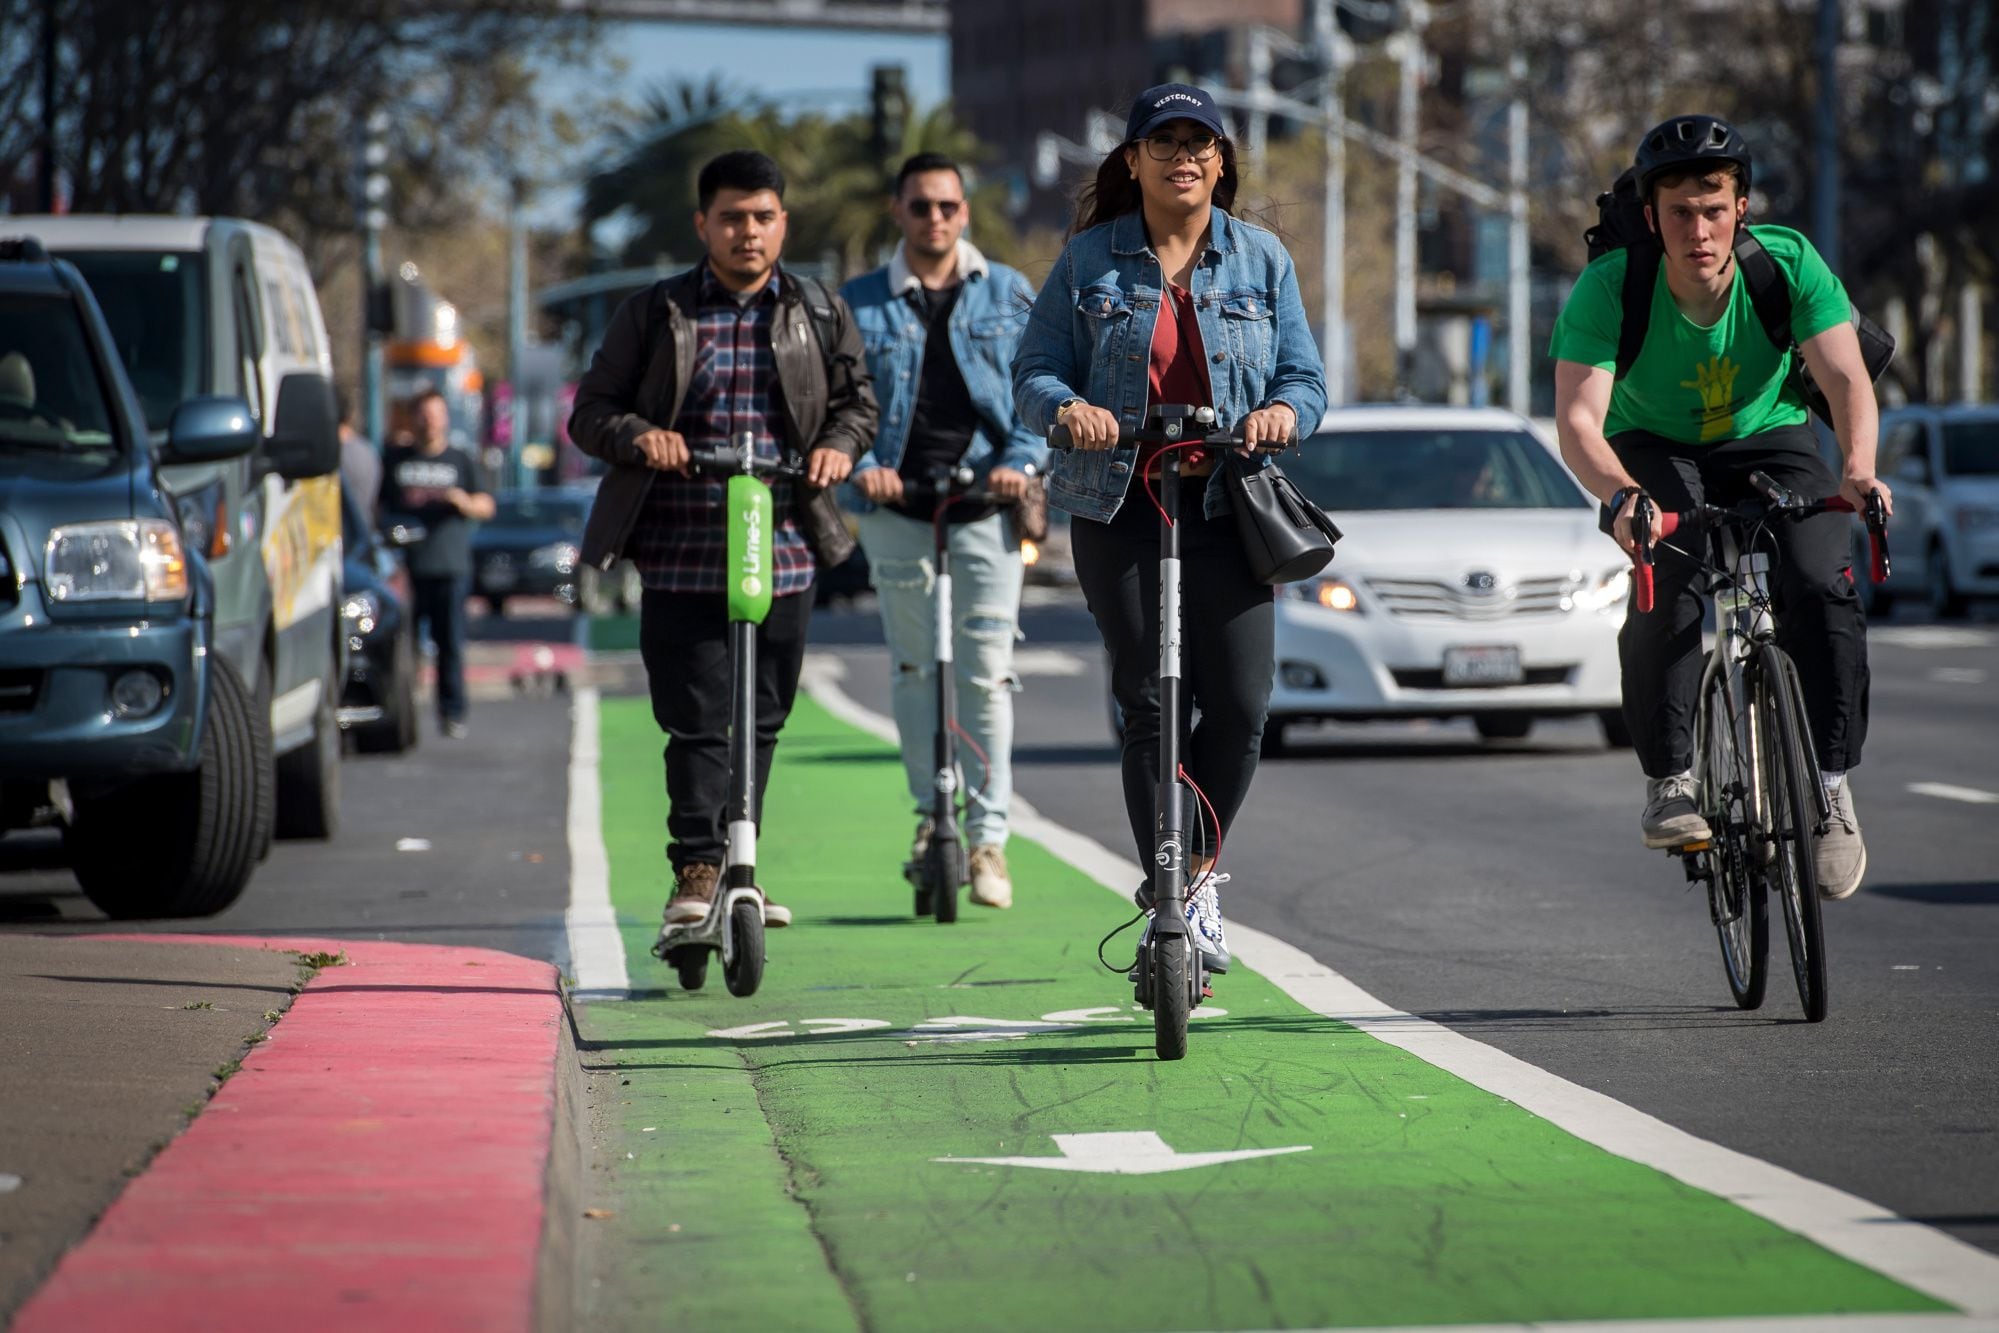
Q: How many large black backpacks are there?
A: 1